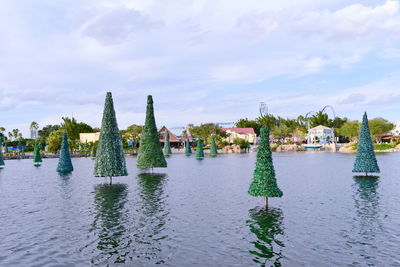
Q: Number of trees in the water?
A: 12